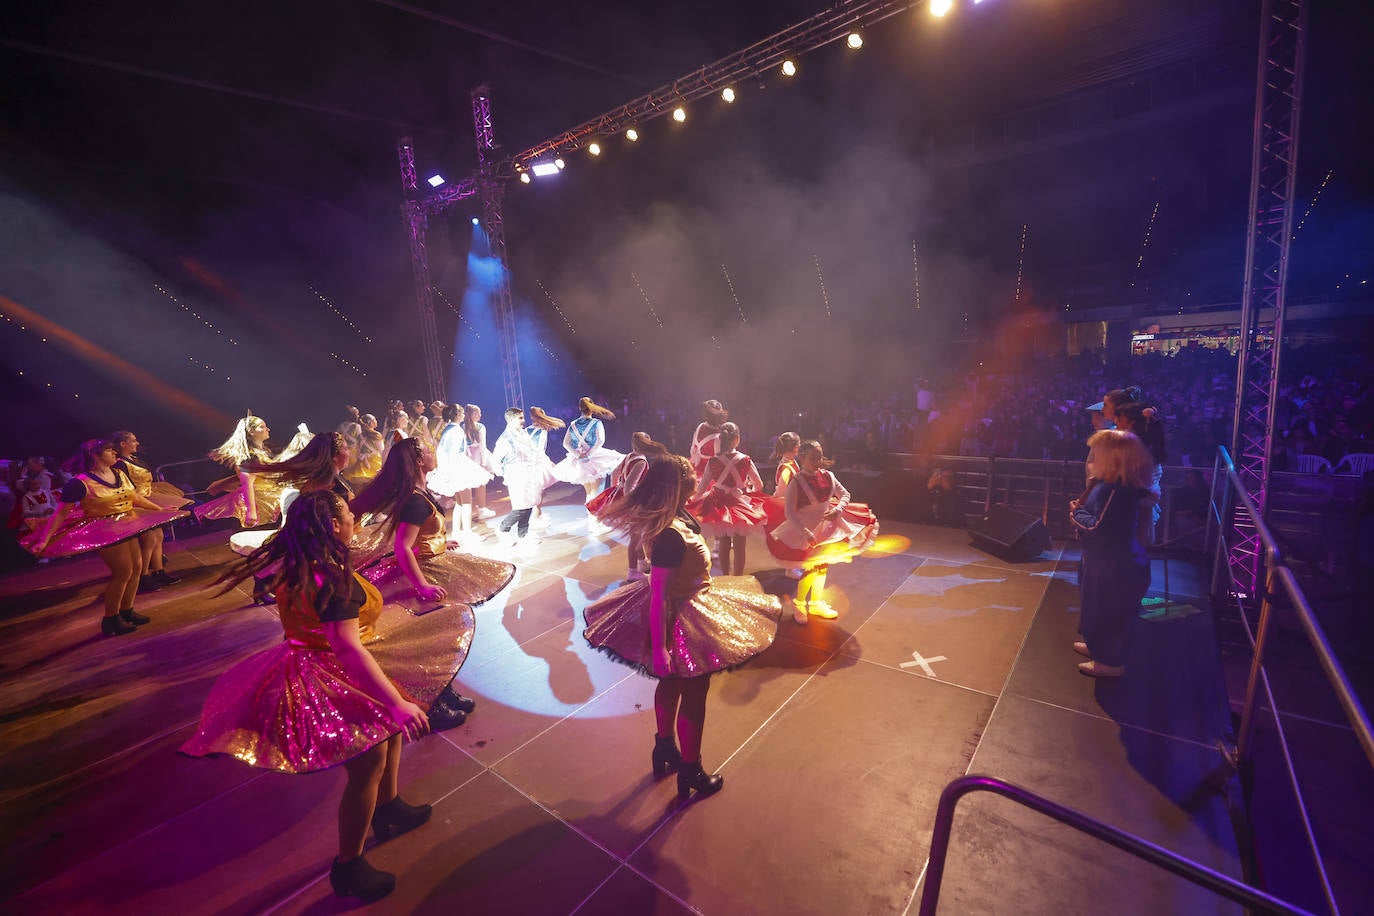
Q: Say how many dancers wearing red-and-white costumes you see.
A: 5